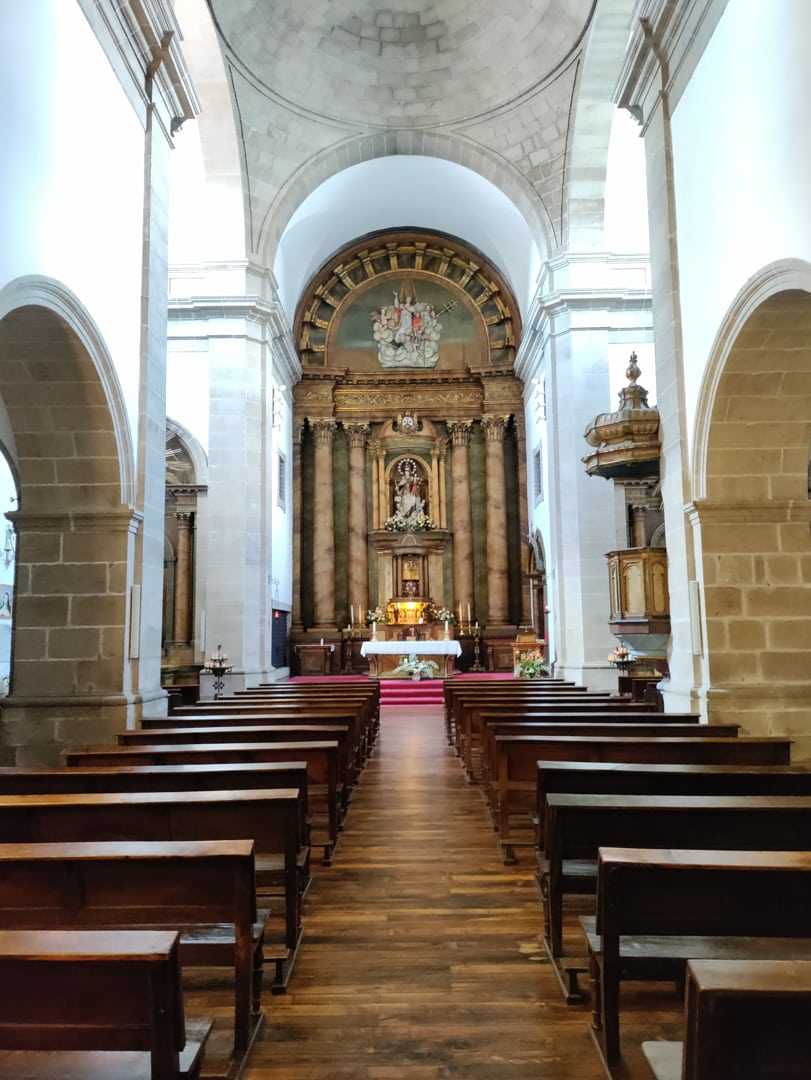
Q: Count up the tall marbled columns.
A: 4